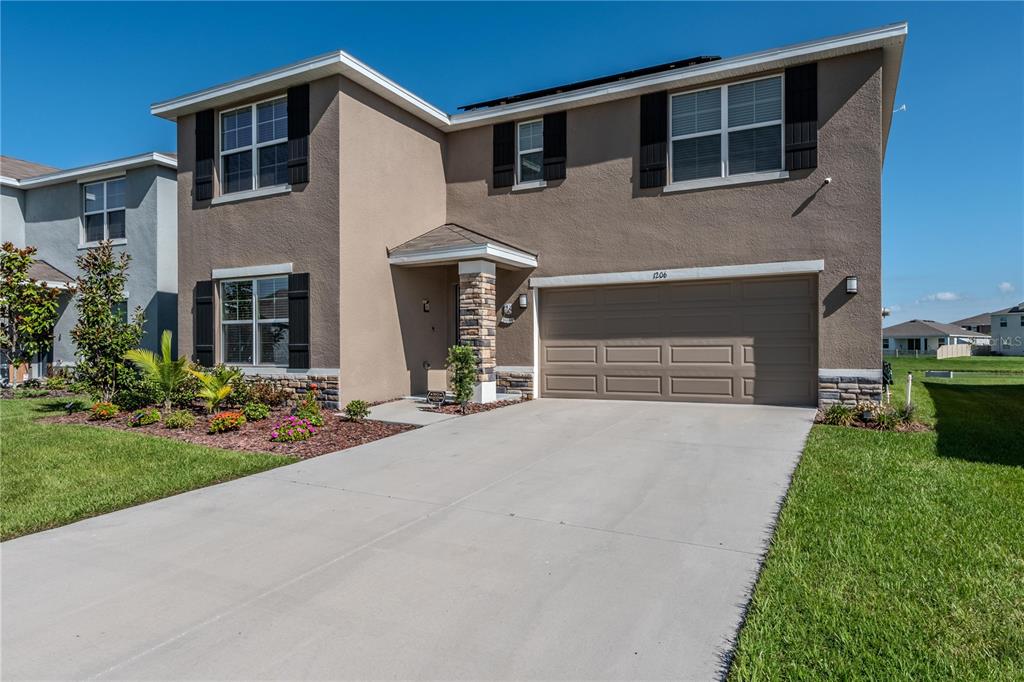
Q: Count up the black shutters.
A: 8